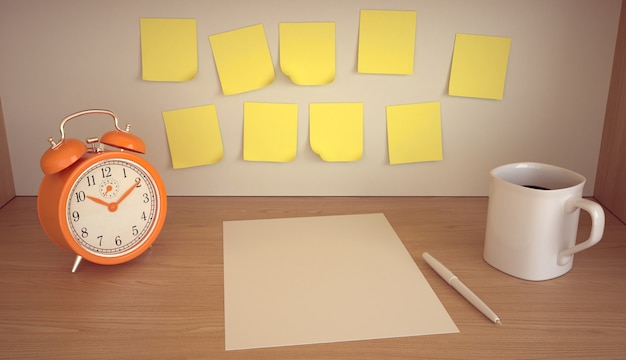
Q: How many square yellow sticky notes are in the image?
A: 9